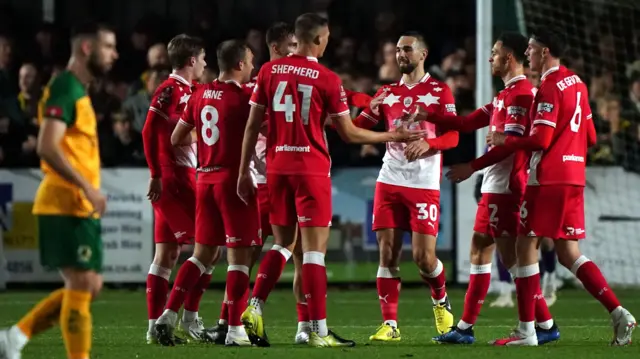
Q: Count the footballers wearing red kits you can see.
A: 7